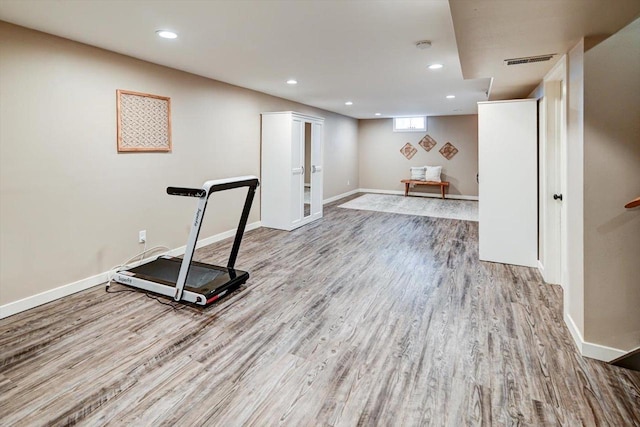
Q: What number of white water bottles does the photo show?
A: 0